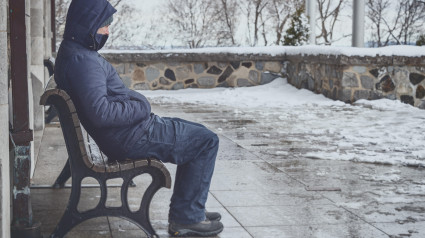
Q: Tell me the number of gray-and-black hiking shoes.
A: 2